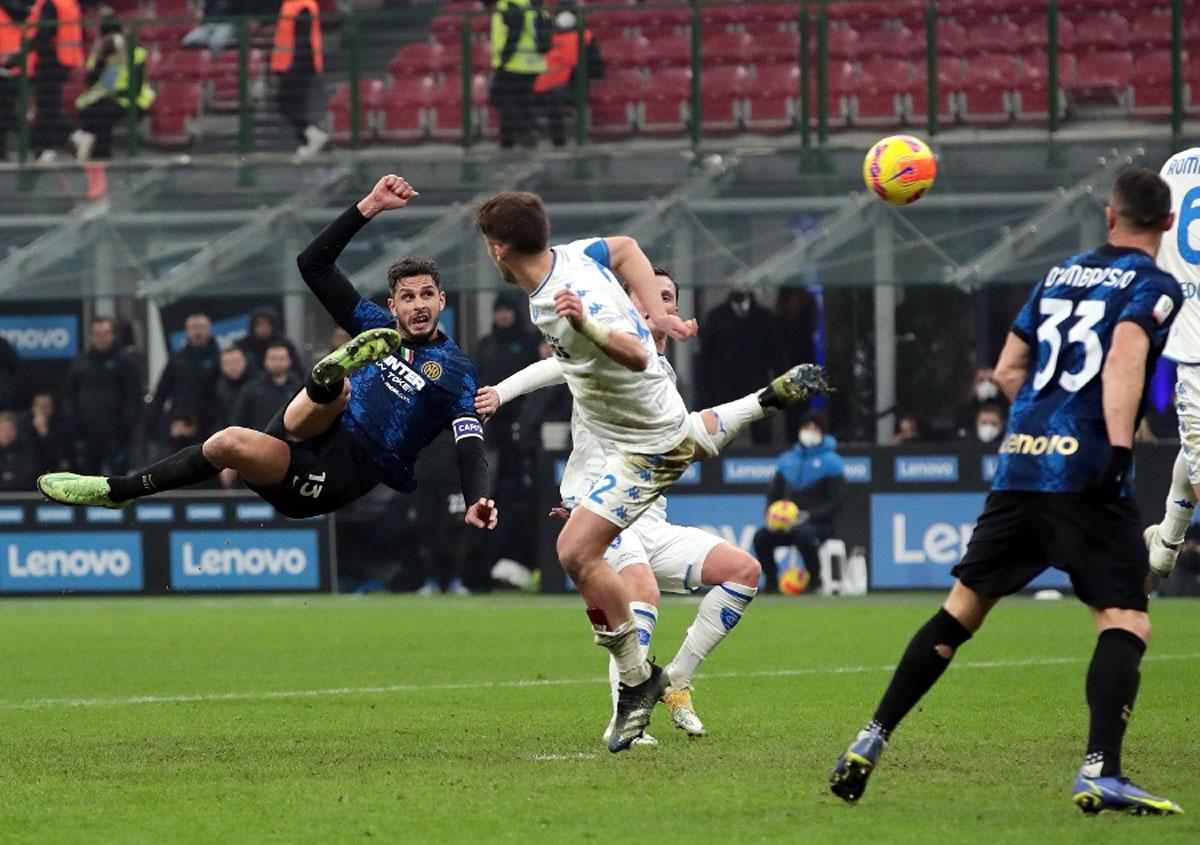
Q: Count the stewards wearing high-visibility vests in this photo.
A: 6